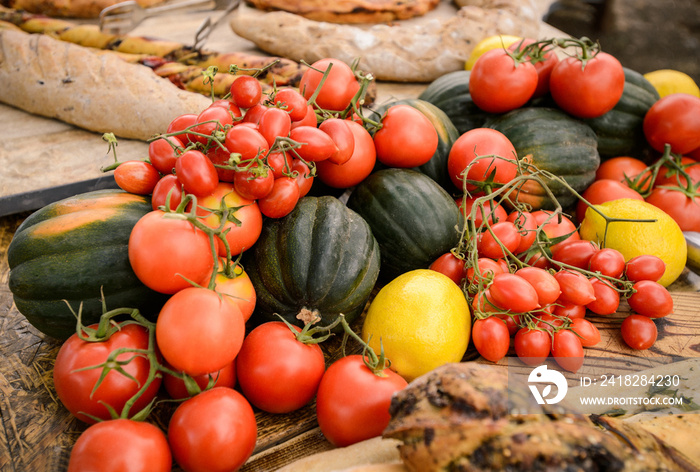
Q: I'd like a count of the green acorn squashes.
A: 7